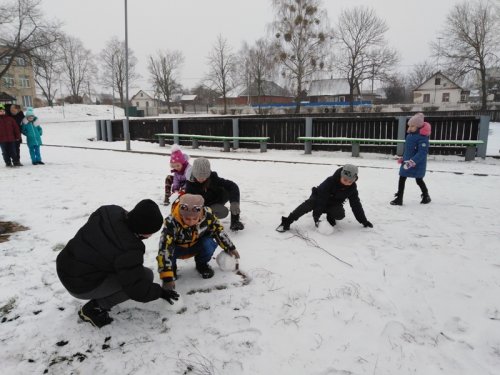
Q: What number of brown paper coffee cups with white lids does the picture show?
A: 0